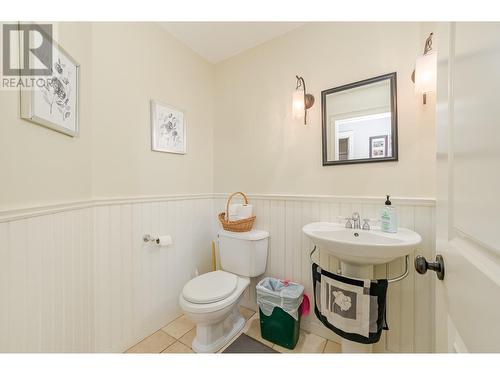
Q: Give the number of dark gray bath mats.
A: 1